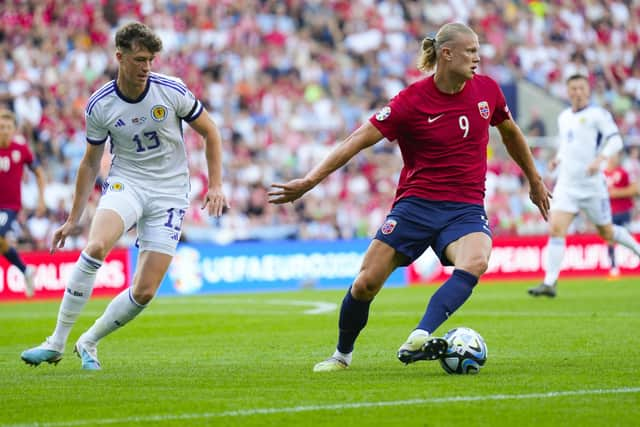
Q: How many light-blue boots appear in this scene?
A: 2